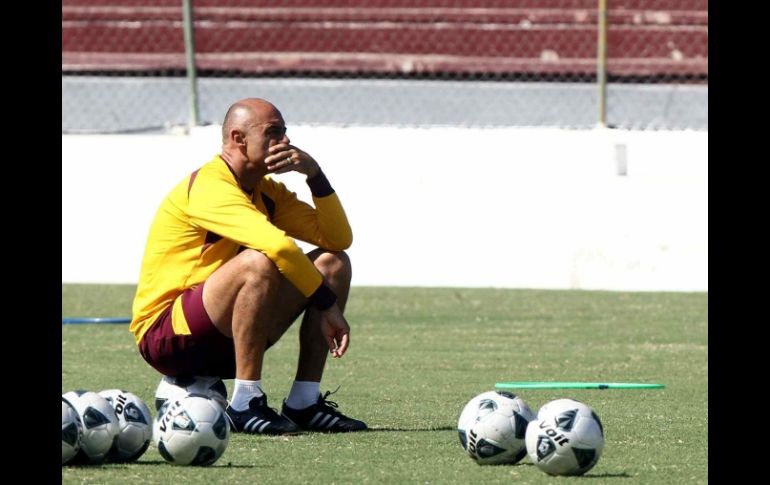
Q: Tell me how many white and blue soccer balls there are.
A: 7